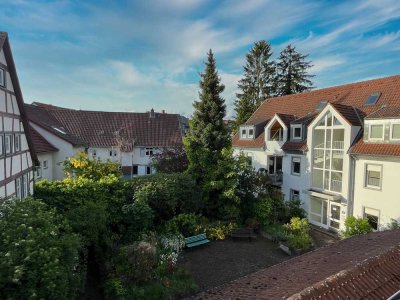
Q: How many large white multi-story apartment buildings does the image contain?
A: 1